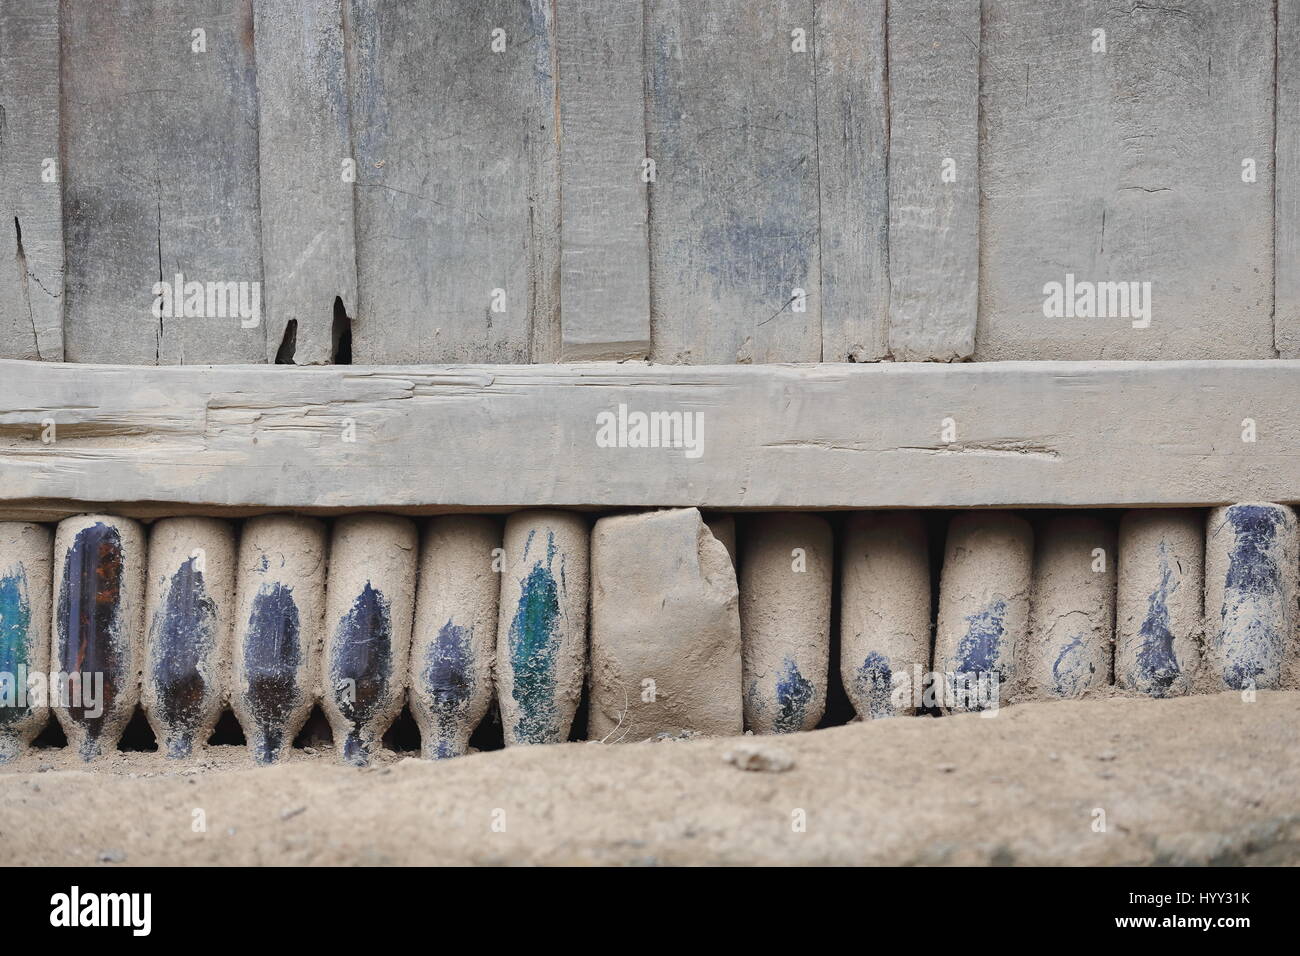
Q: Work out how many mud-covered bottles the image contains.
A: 13